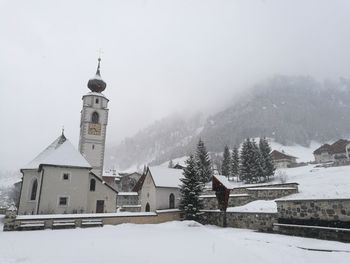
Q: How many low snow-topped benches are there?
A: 3